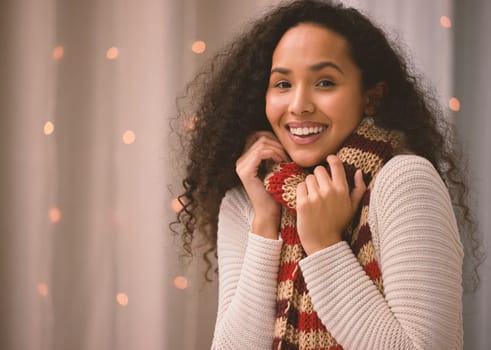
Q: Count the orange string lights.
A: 13